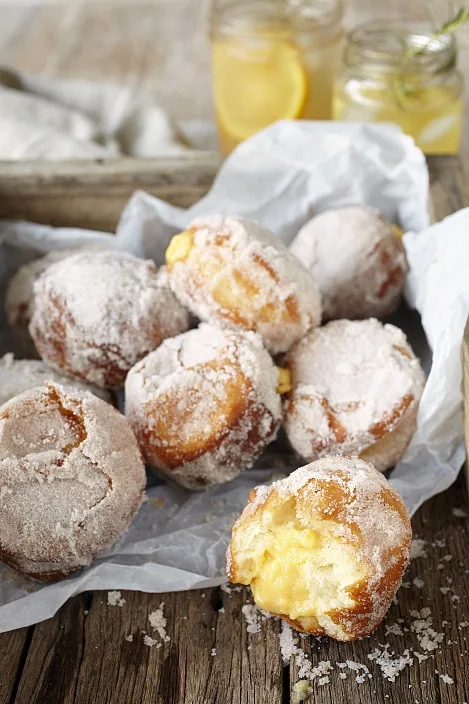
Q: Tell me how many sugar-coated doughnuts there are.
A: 9